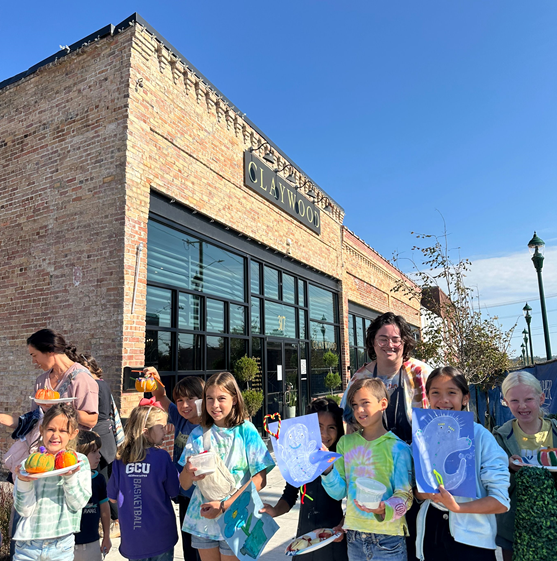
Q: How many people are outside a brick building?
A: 12